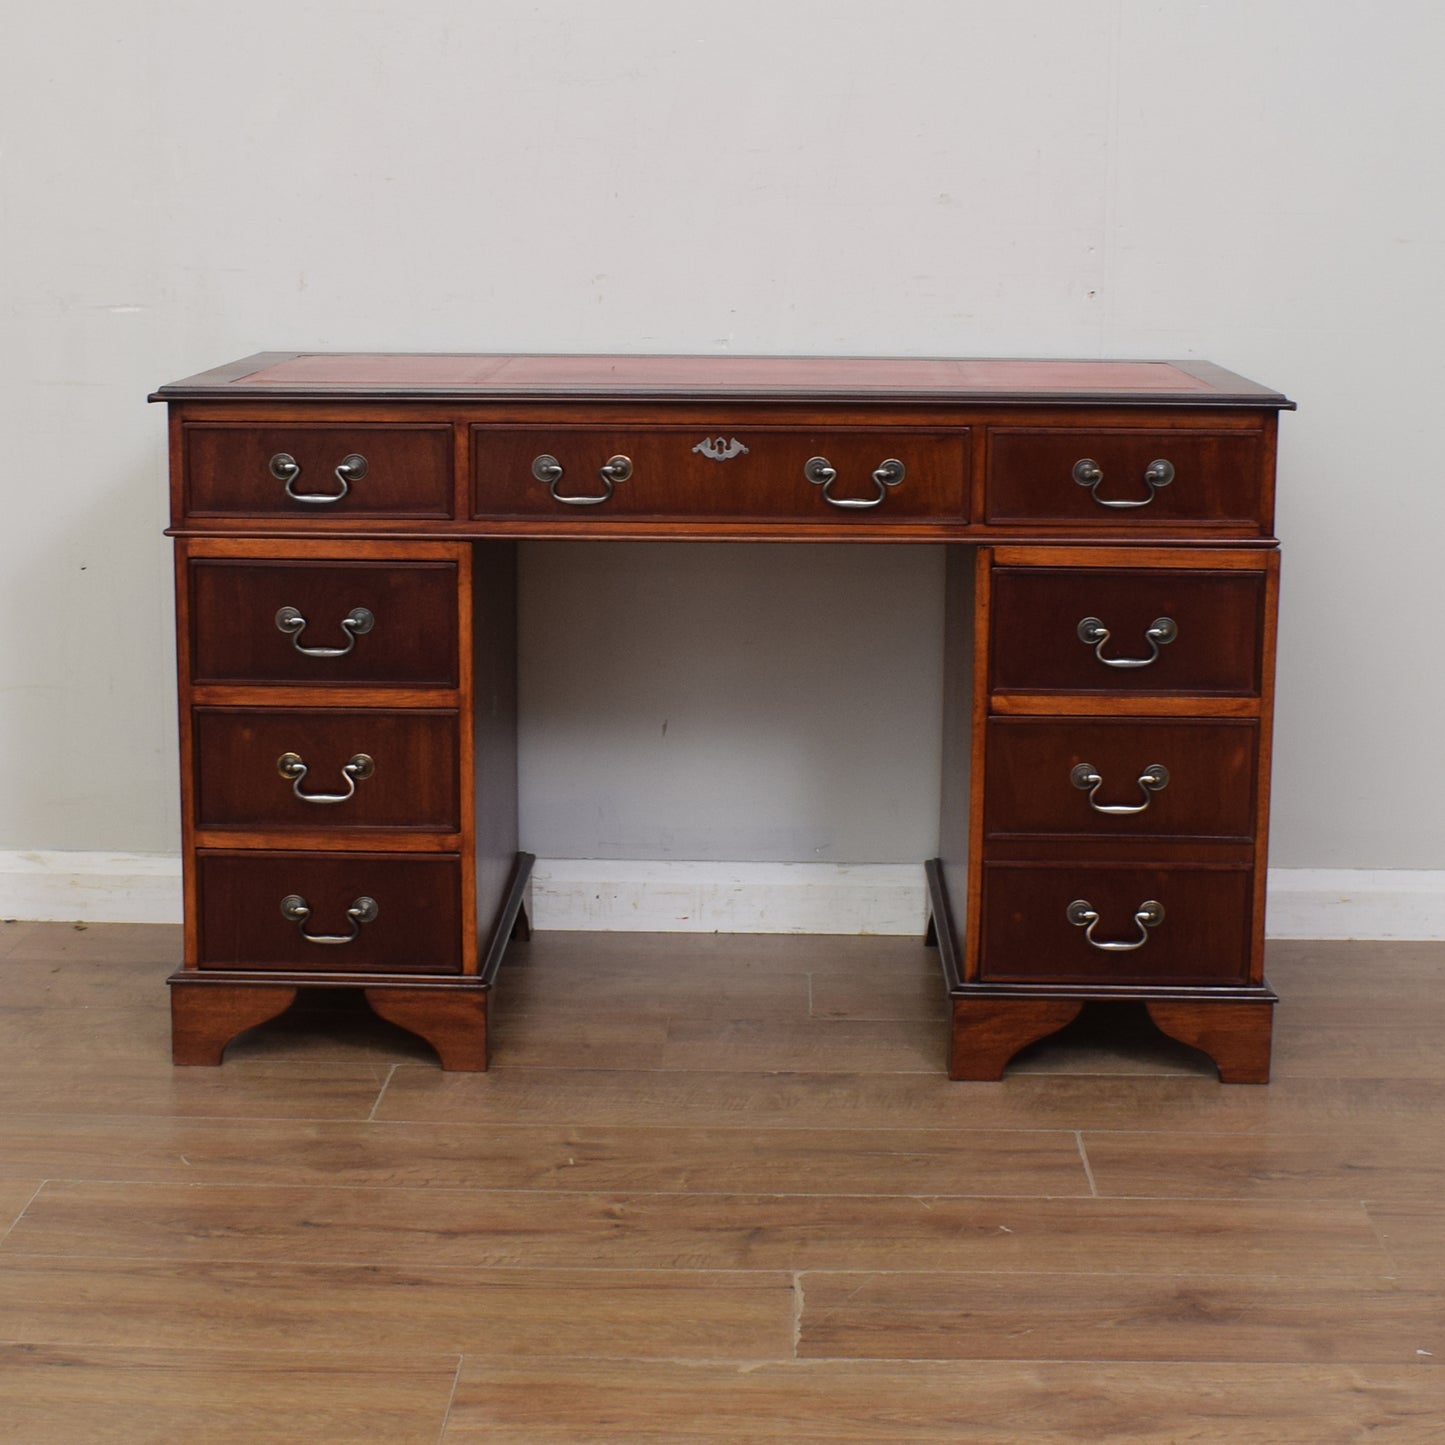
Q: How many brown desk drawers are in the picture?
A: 9